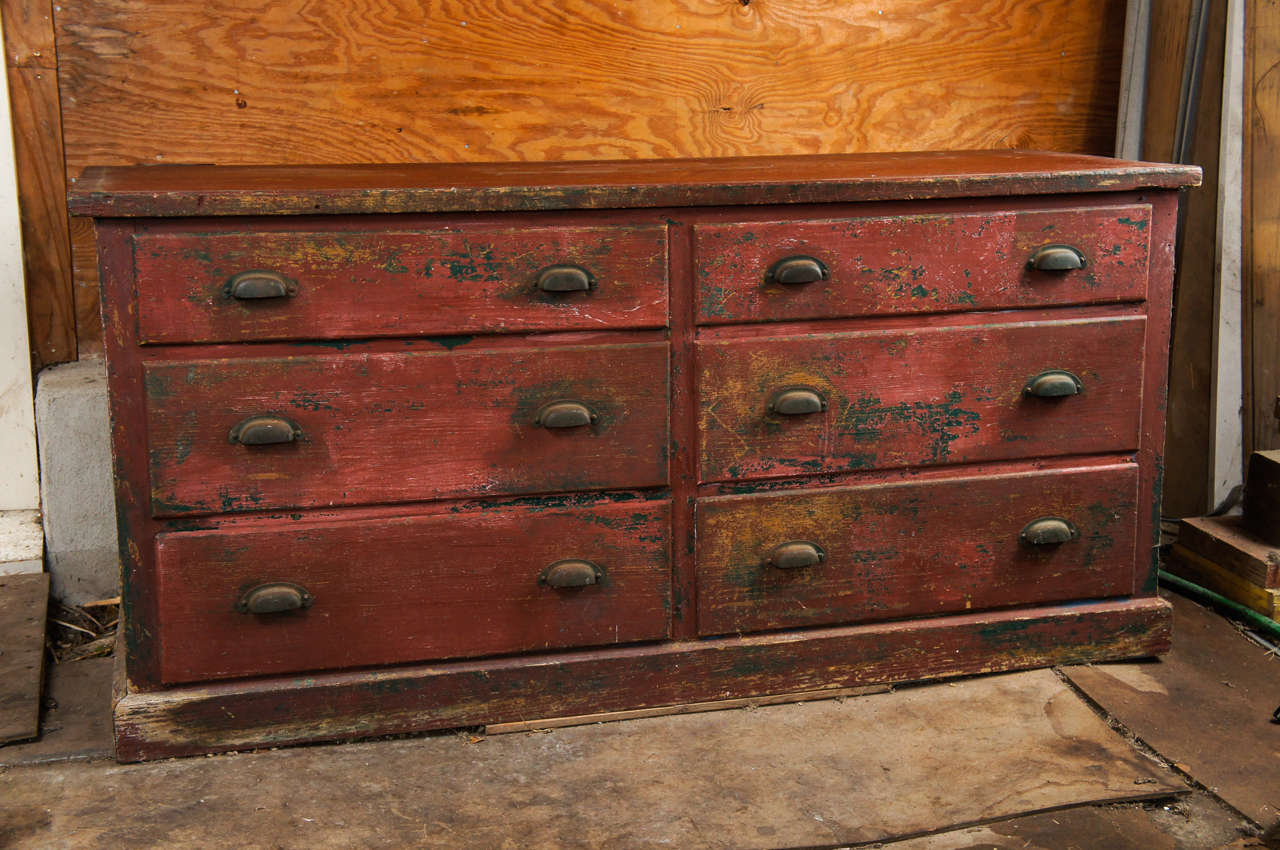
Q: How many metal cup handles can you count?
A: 12